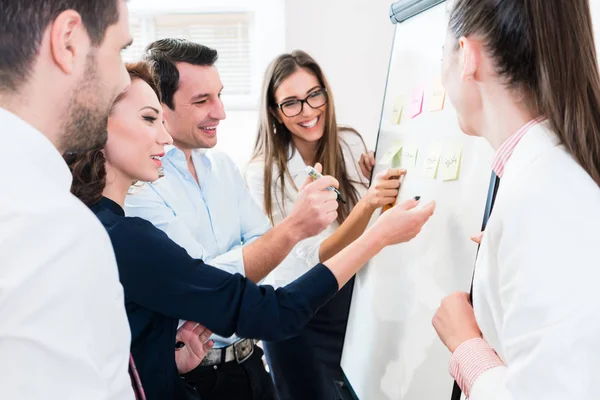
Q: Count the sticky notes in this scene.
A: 7